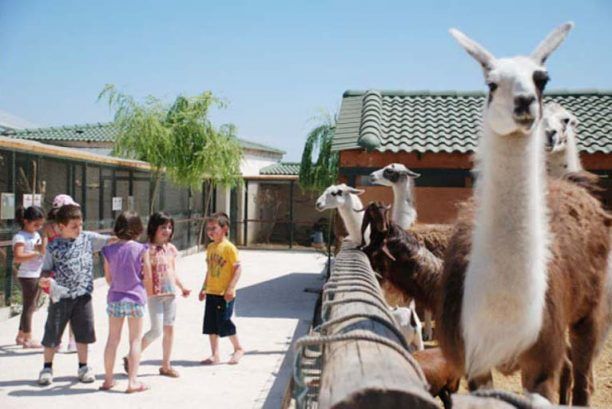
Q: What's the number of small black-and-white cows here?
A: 0